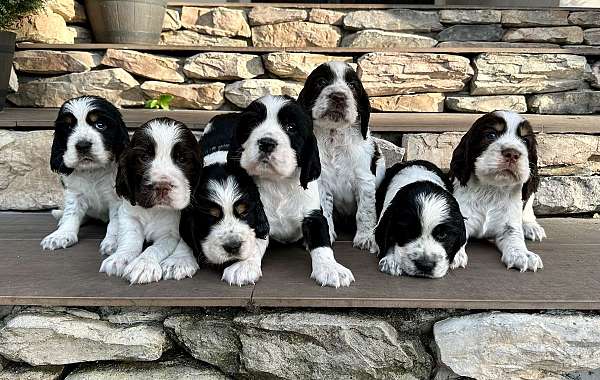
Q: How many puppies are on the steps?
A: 7